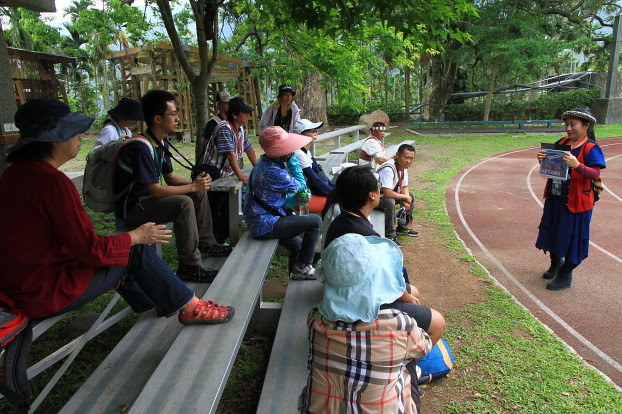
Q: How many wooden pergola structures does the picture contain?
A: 2